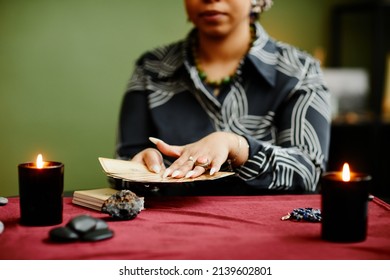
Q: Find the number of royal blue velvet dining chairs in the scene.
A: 0